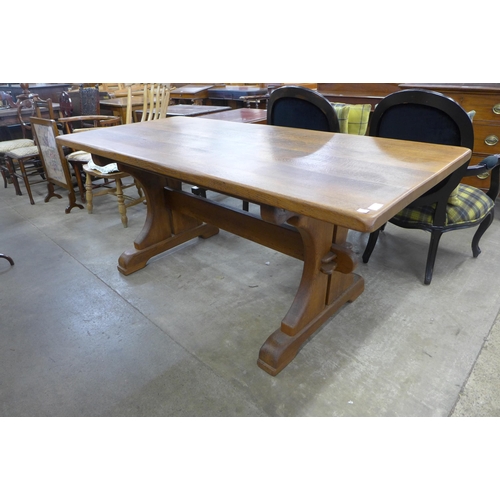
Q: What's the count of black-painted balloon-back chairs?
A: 2